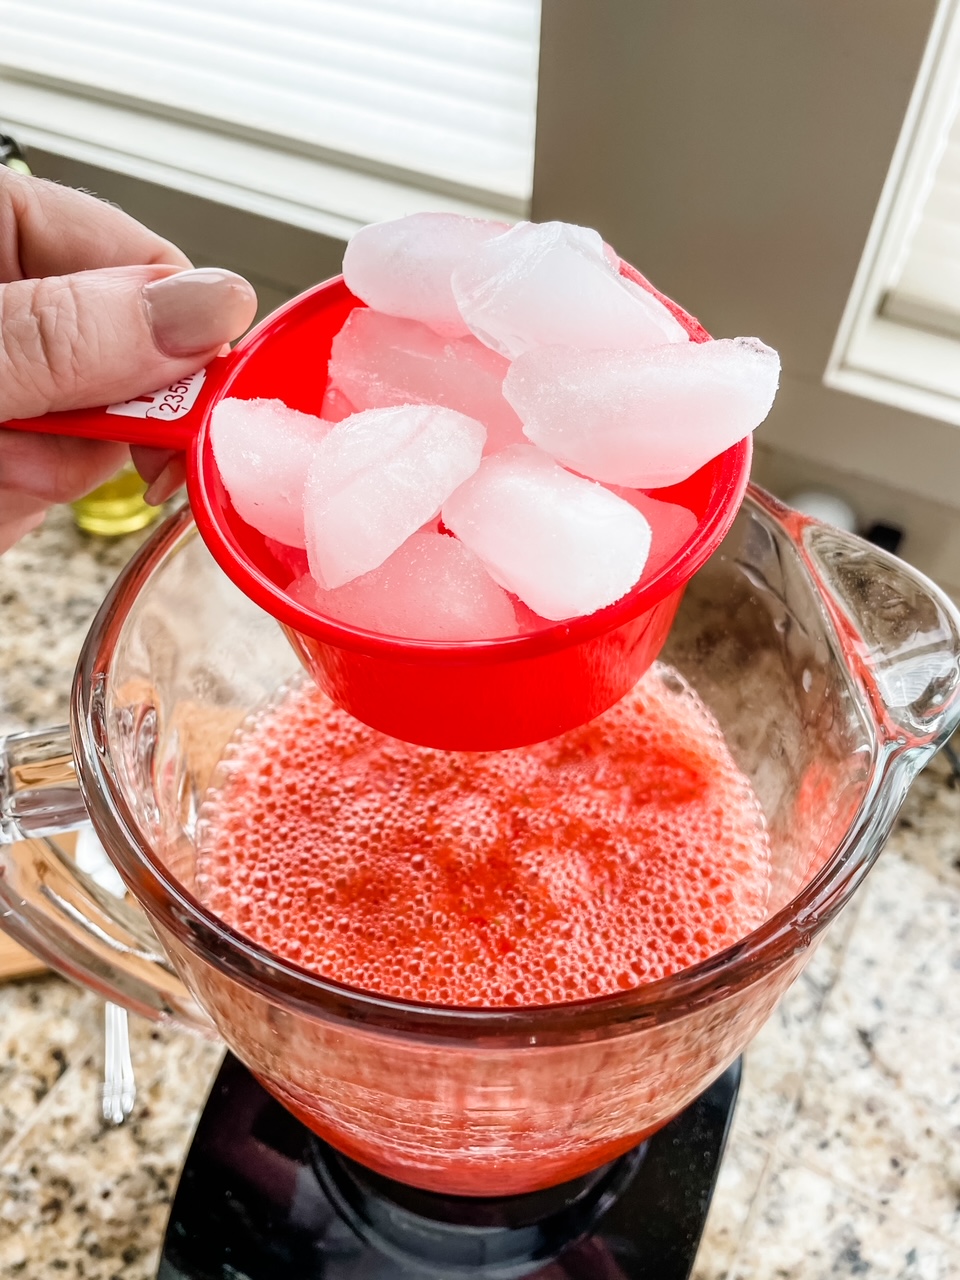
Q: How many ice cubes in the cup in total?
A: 9